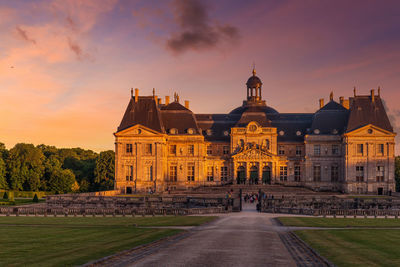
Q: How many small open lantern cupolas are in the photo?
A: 1